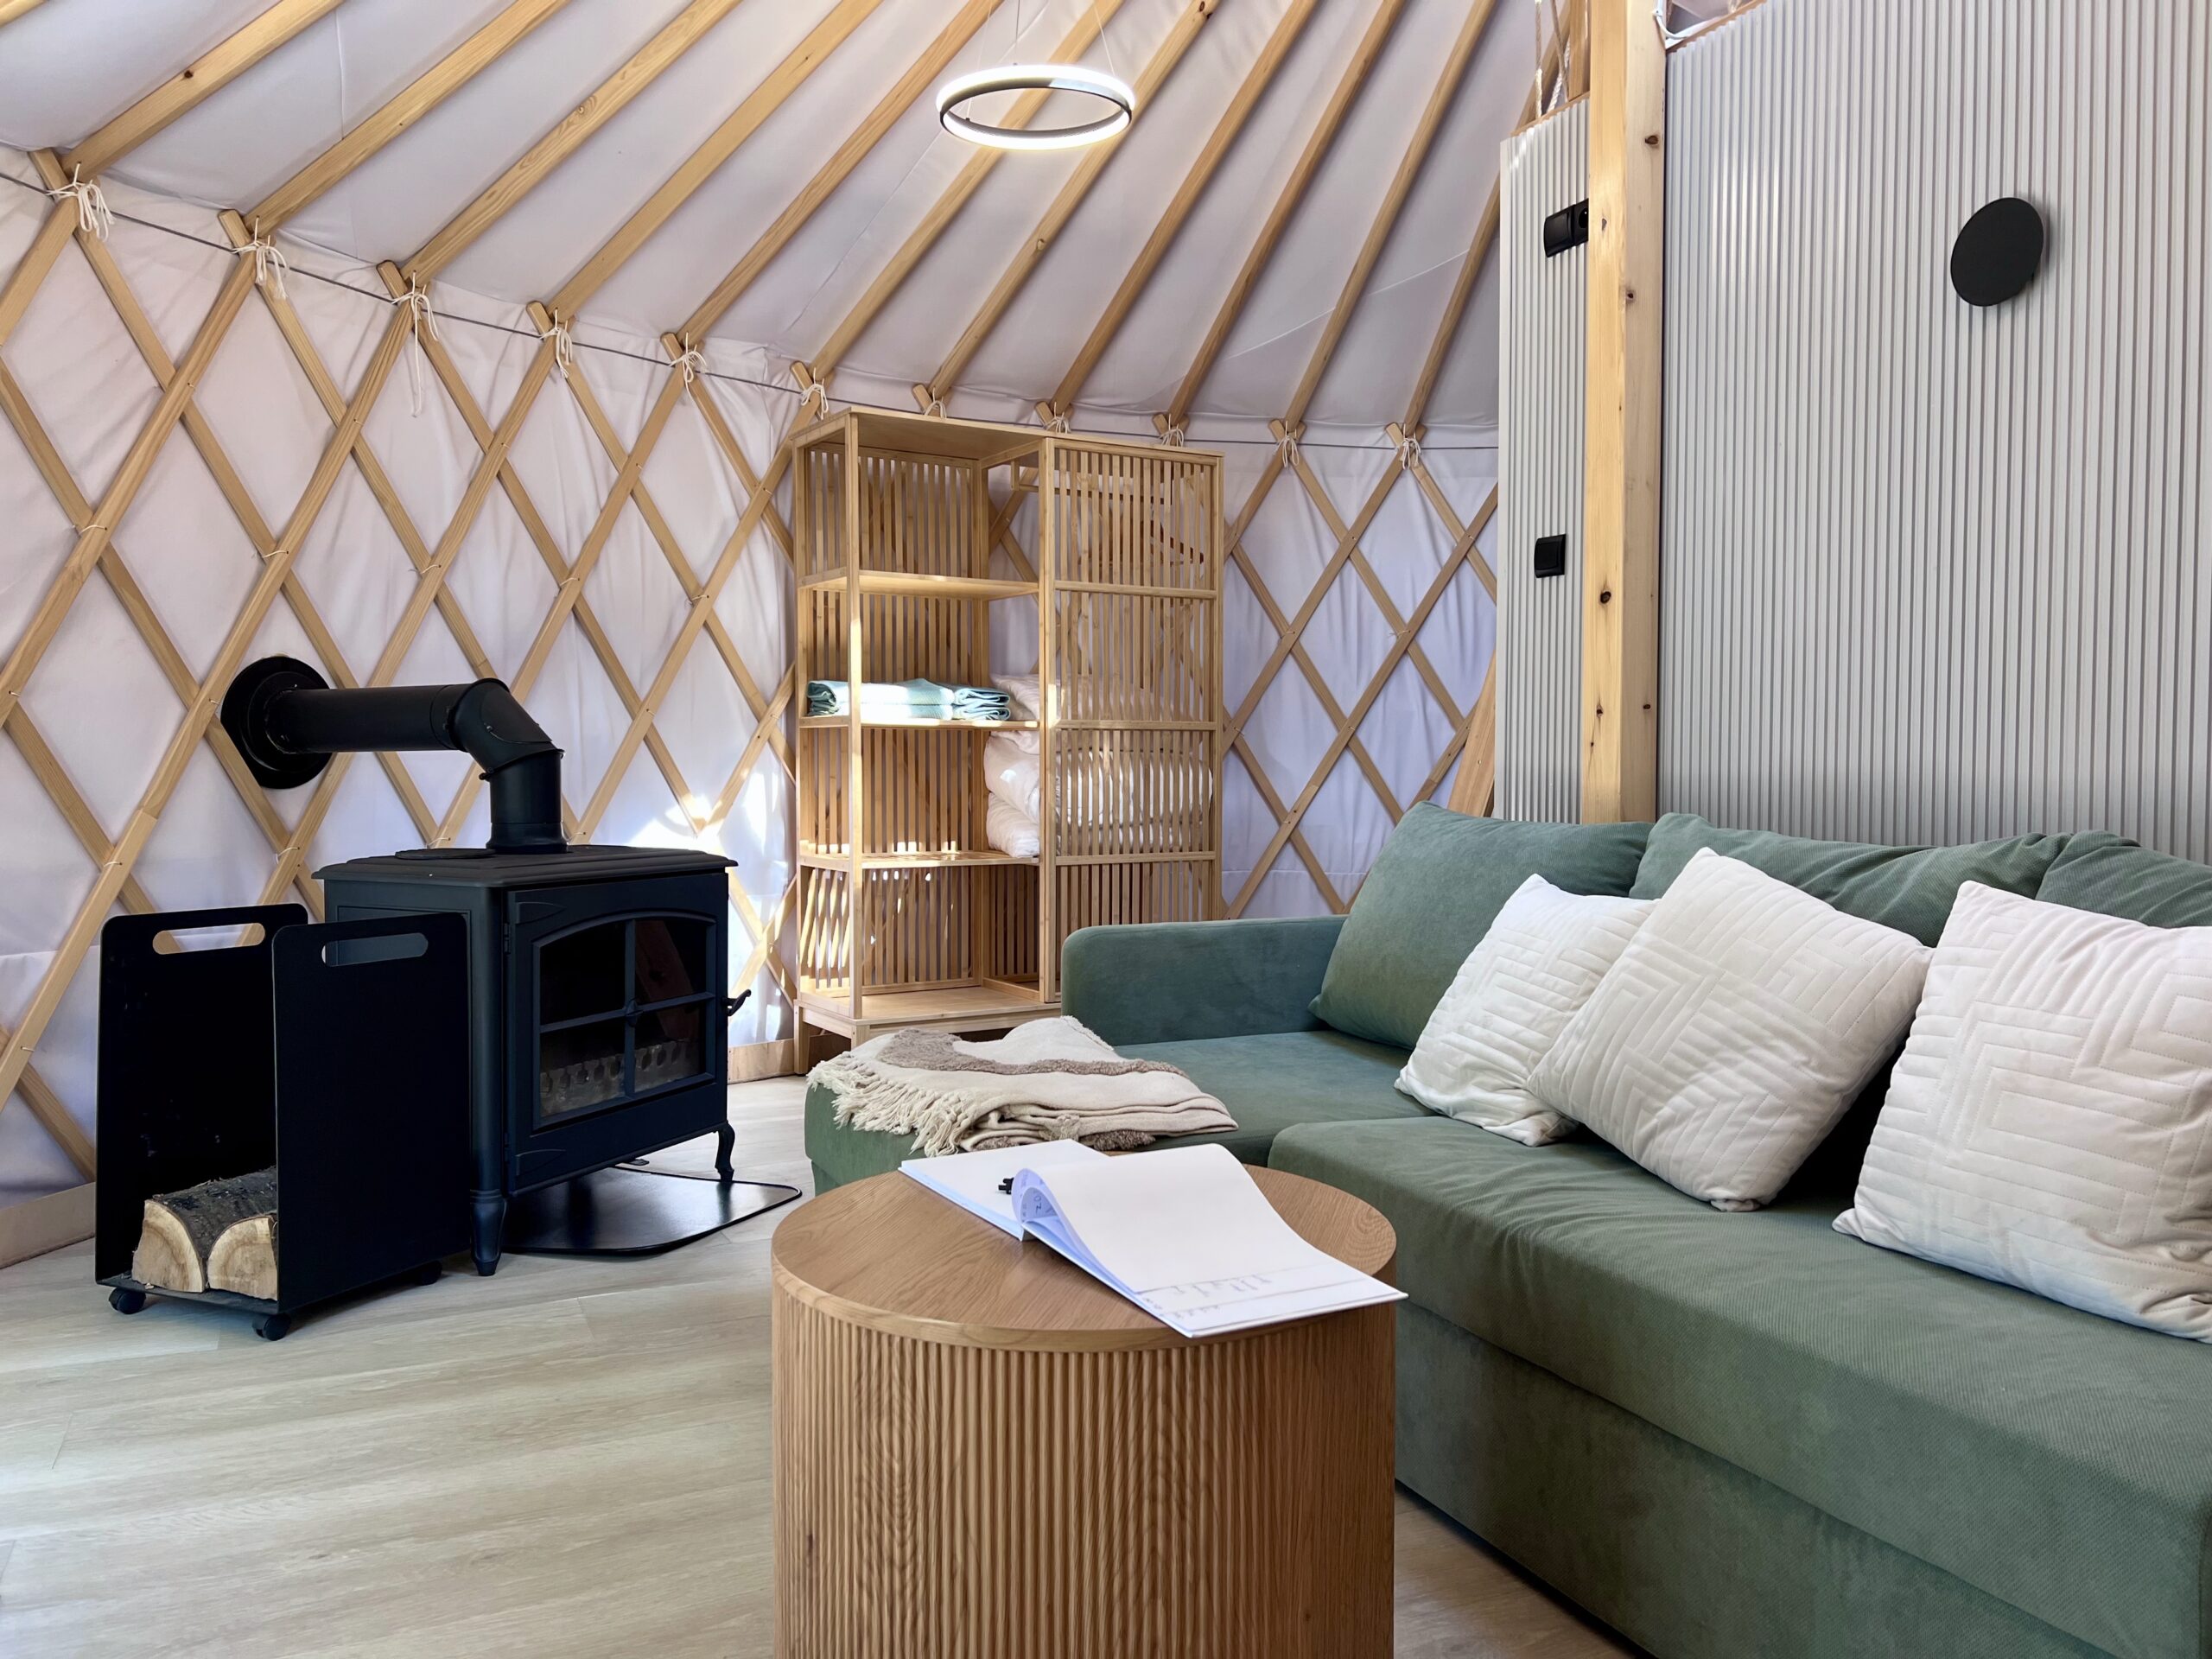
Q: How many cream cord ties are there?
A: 11